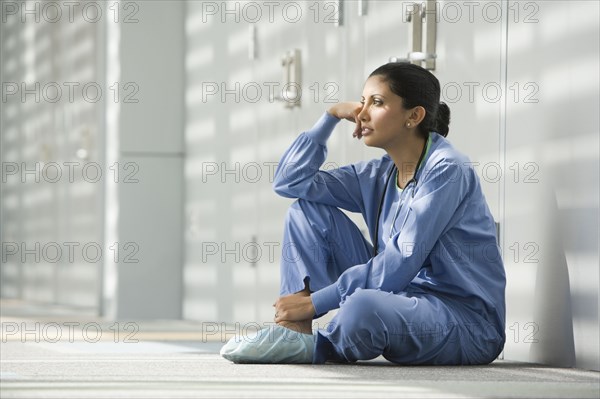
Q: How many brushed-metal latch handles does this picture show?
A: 2